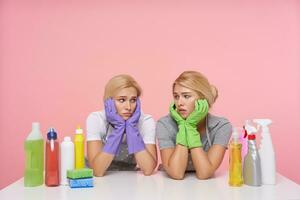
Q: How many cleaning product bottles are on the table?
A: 8